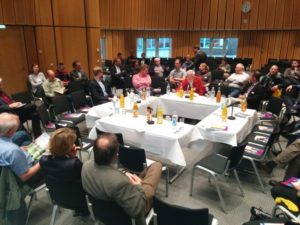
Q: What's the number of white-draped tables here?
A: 4